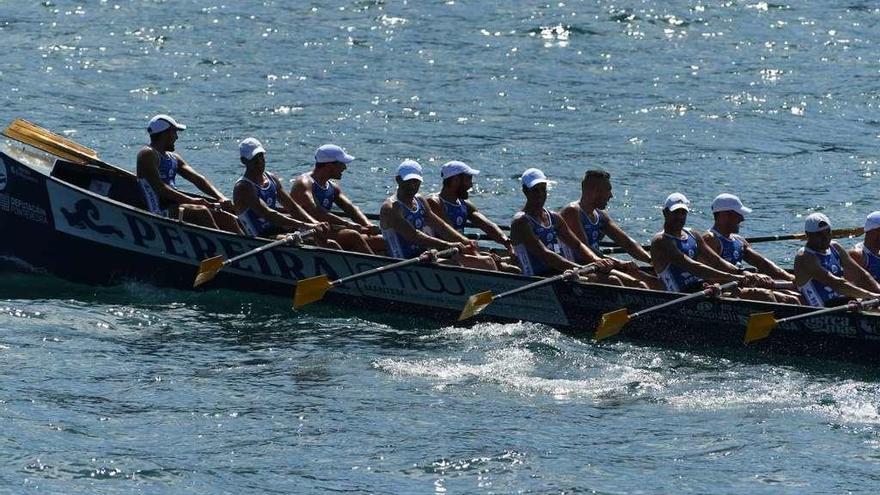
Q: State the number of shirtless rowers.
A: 0